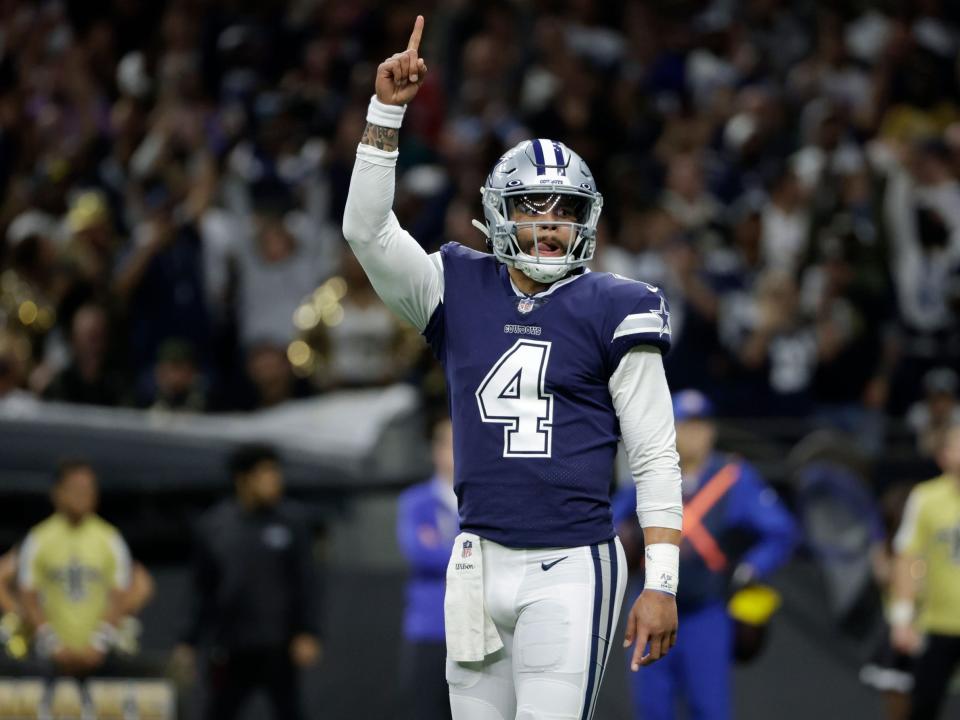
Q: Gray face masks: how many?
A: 1